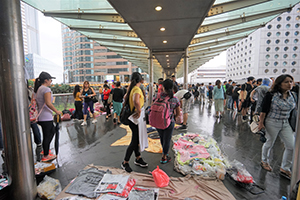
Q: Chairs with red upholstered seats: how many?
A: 0